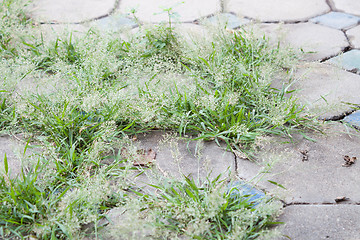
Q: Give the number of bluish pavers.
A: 6